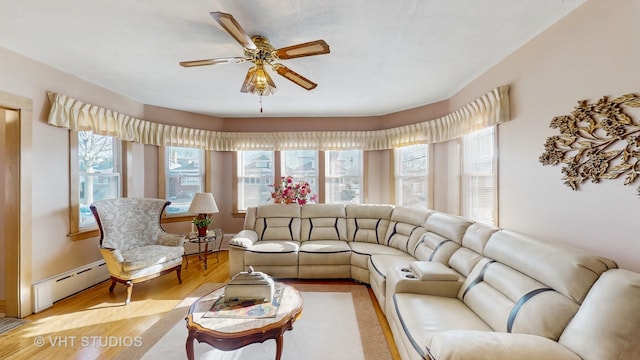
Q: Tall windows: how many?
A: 7